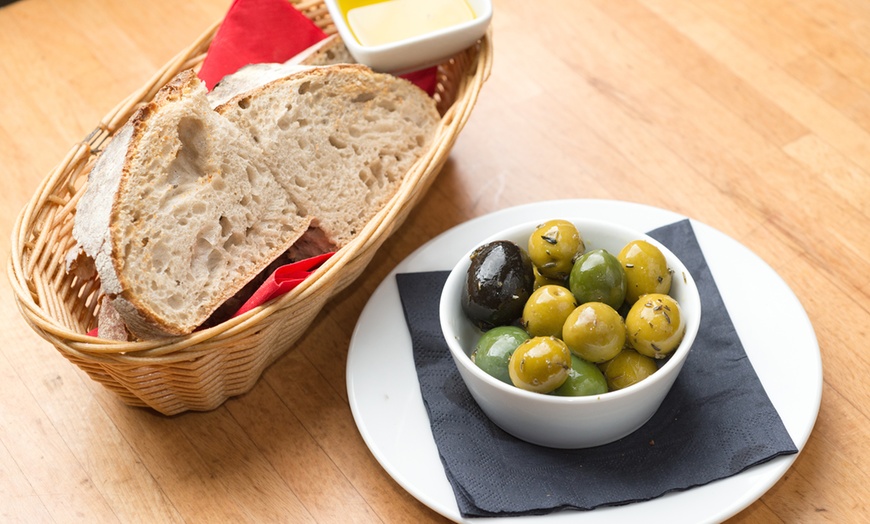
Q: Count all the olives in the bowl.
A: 12